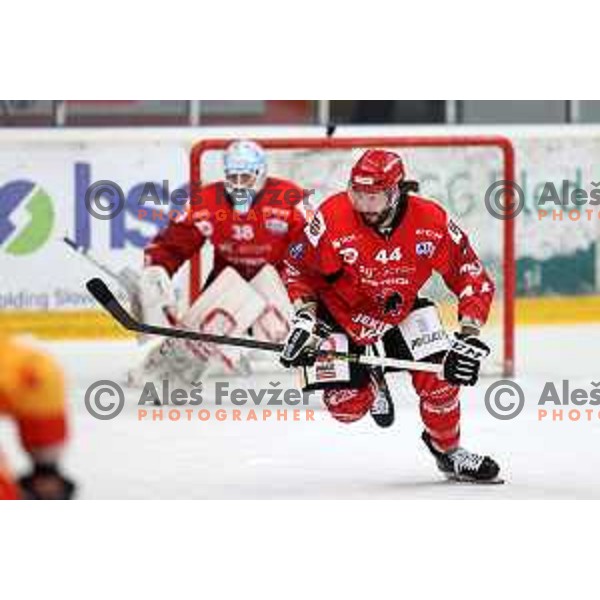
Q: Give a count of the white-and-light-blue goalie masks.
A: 1